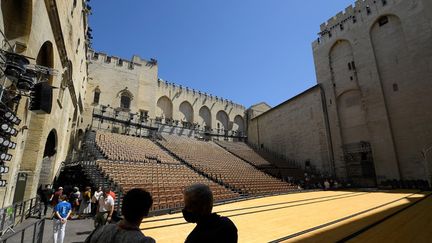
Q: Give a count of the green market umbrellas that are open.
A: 0